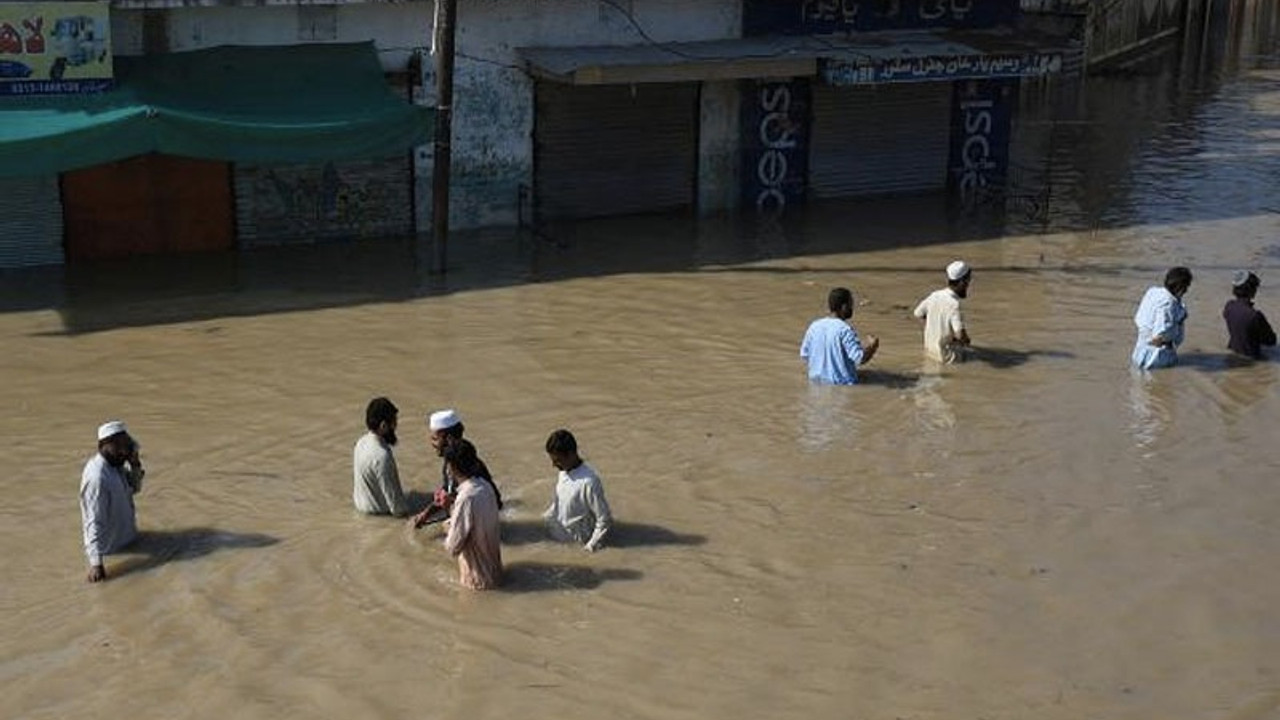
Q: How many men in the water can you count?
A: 9